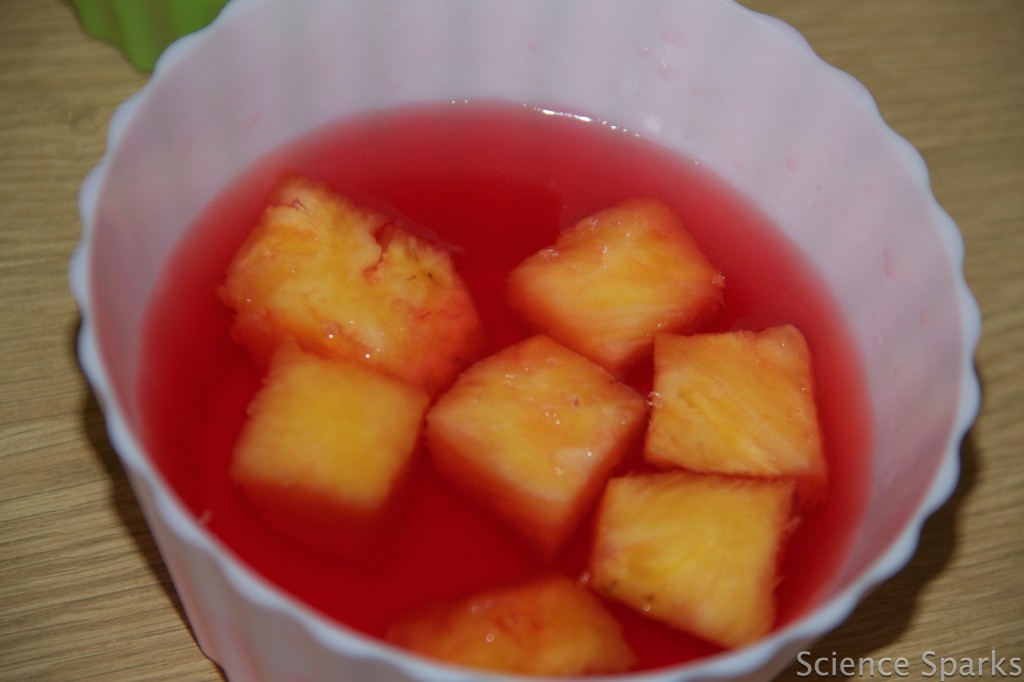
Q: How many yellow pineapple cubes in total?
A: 7